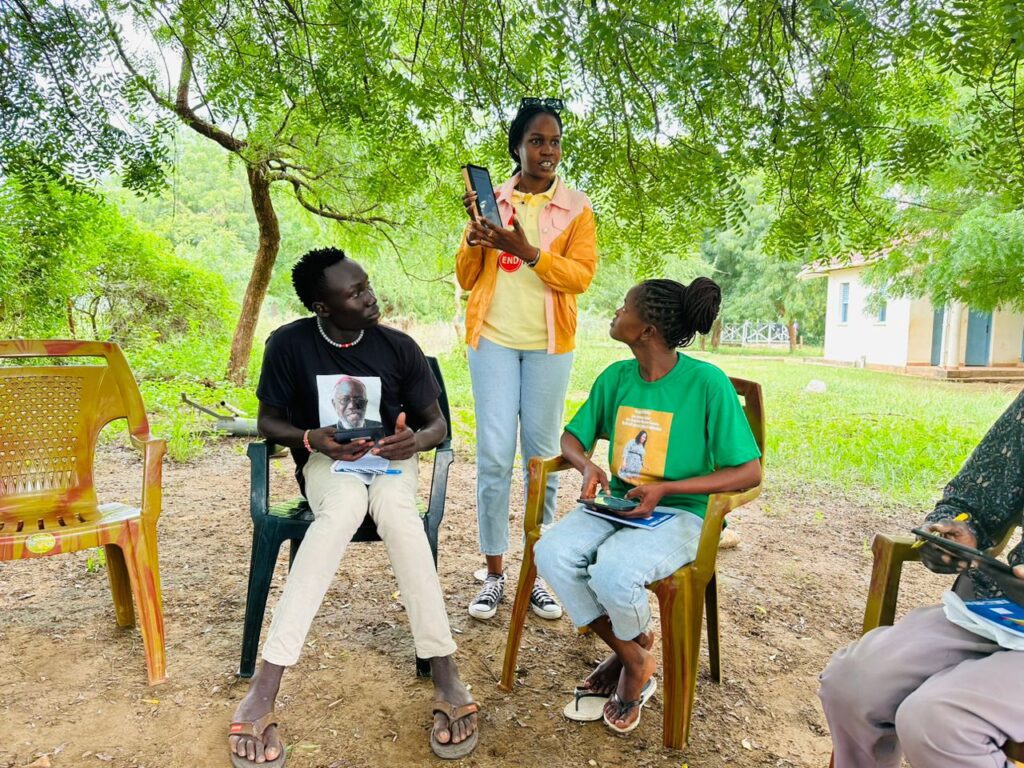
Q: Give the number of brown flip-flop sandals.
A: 2